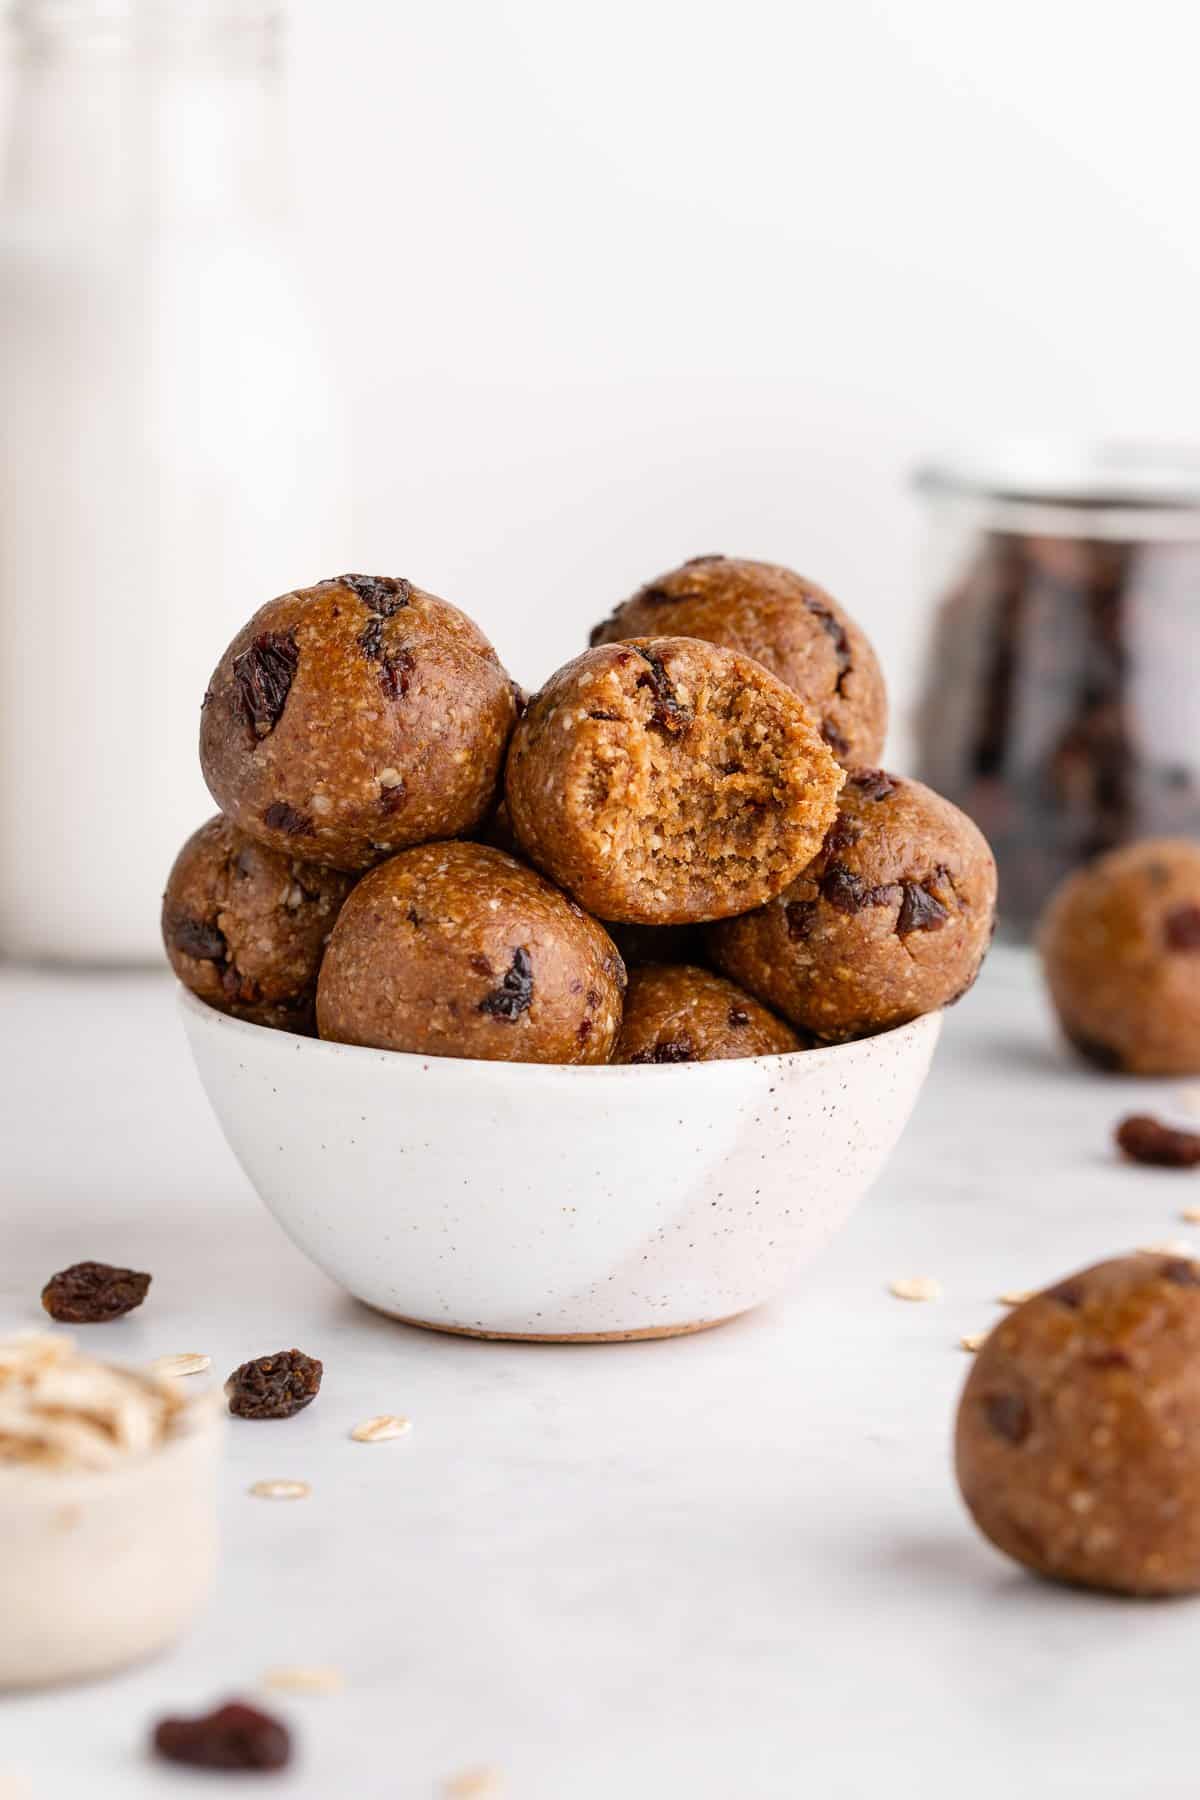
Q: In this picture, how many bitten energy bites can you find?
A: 1